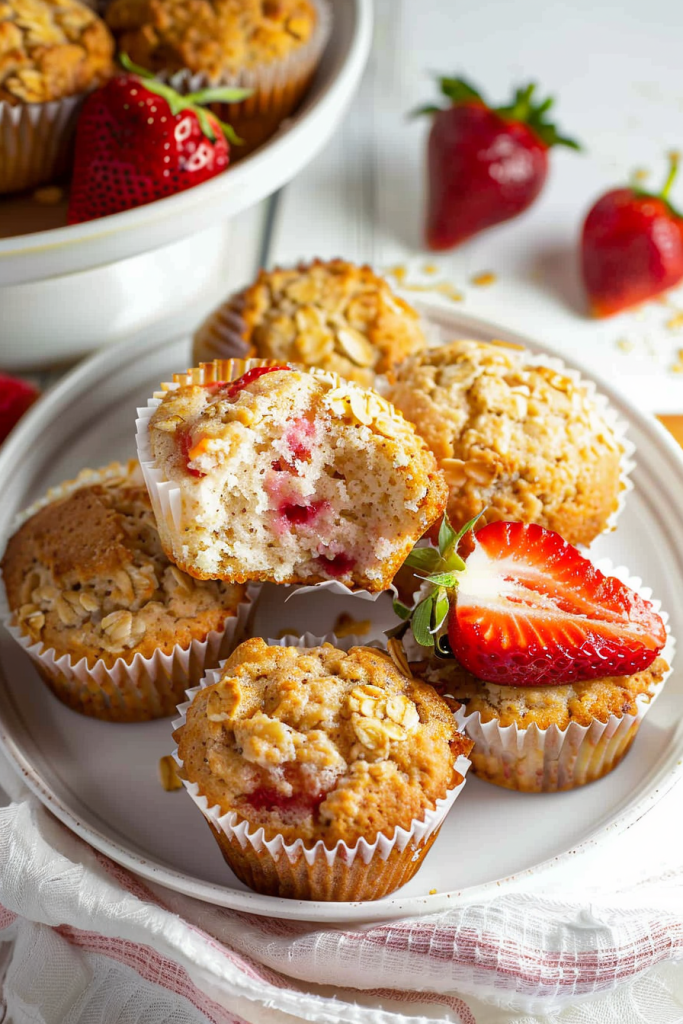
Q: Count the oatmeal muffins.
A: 8